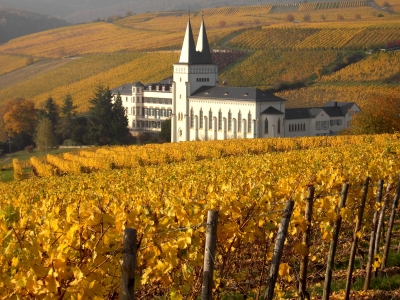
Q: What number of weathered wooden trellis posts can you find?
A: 9